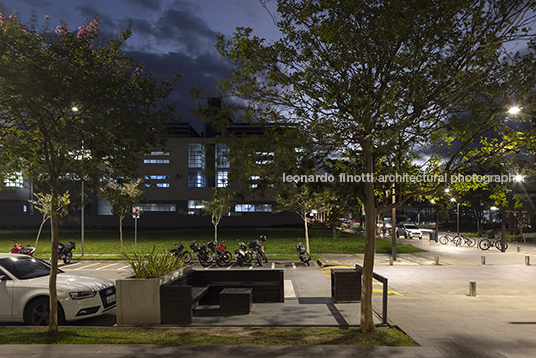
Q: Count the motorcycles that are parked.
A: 8